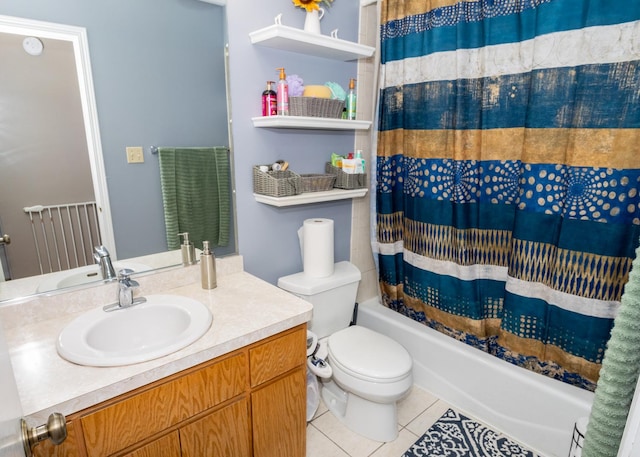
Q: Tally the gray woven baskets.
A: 4